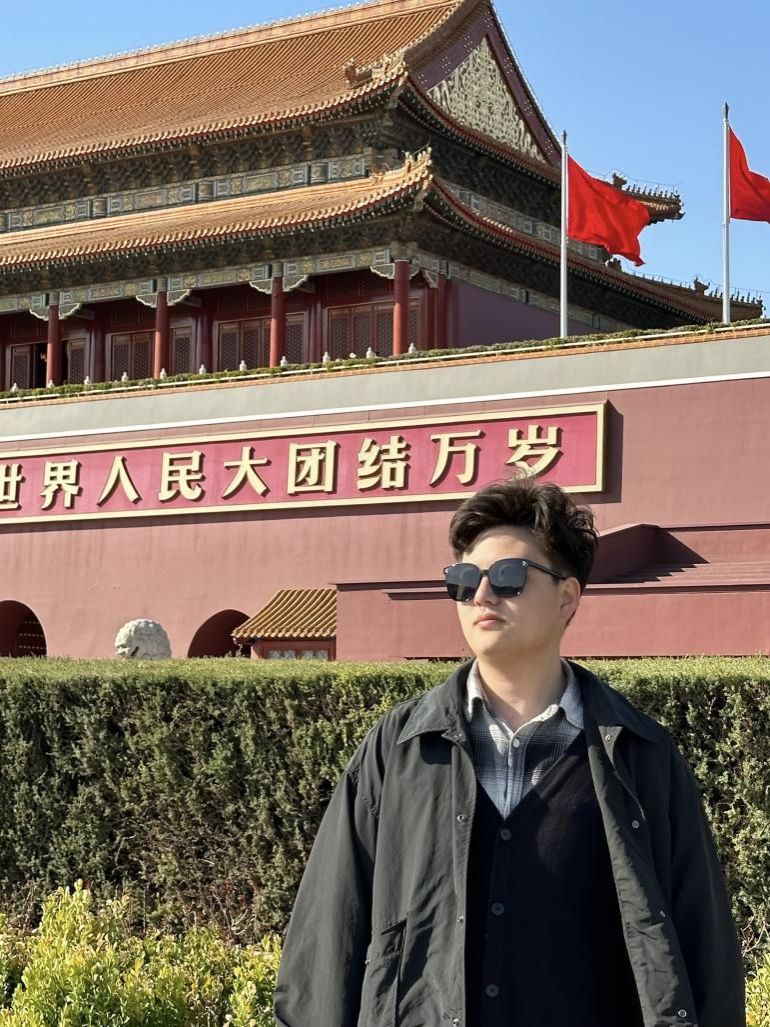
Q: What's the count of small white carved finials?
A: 11